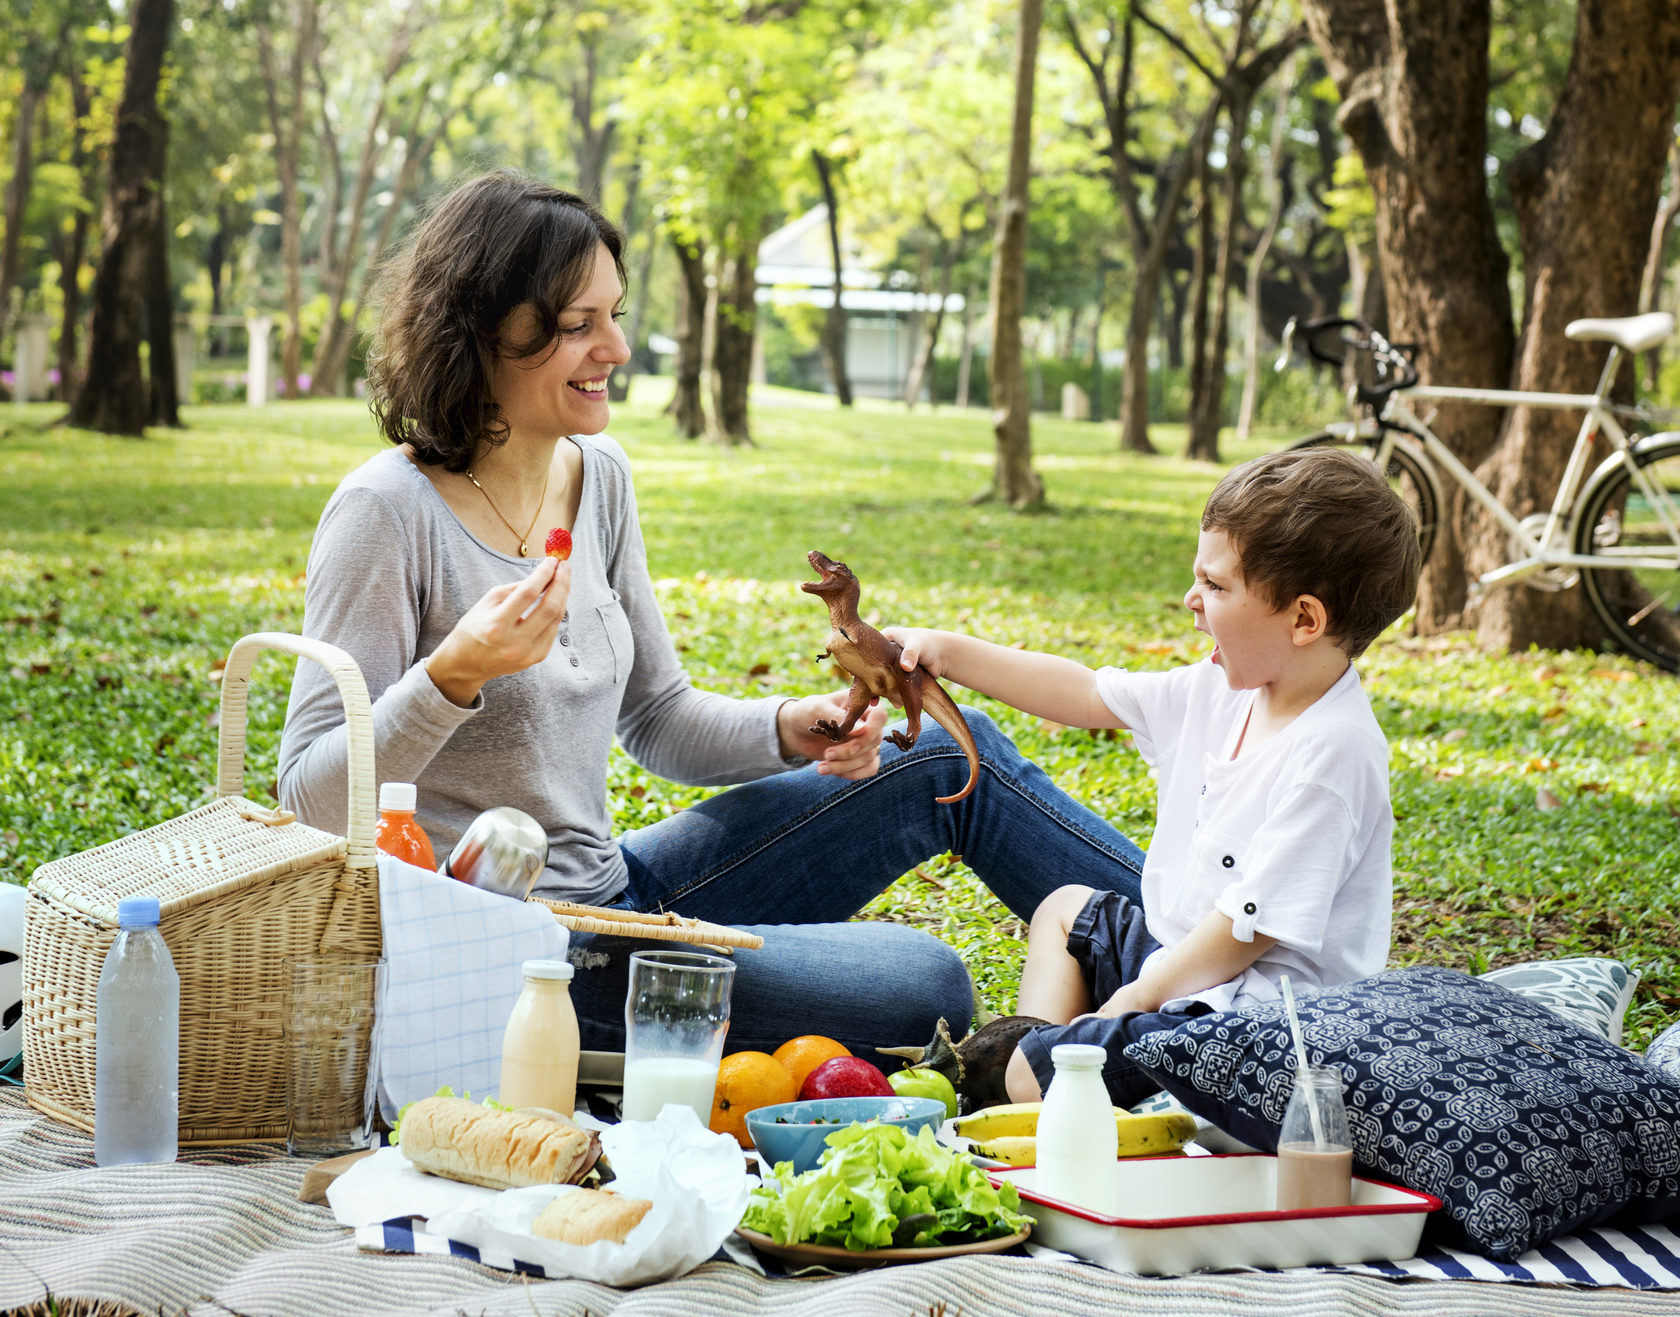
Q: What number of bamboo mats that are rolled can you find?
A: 0